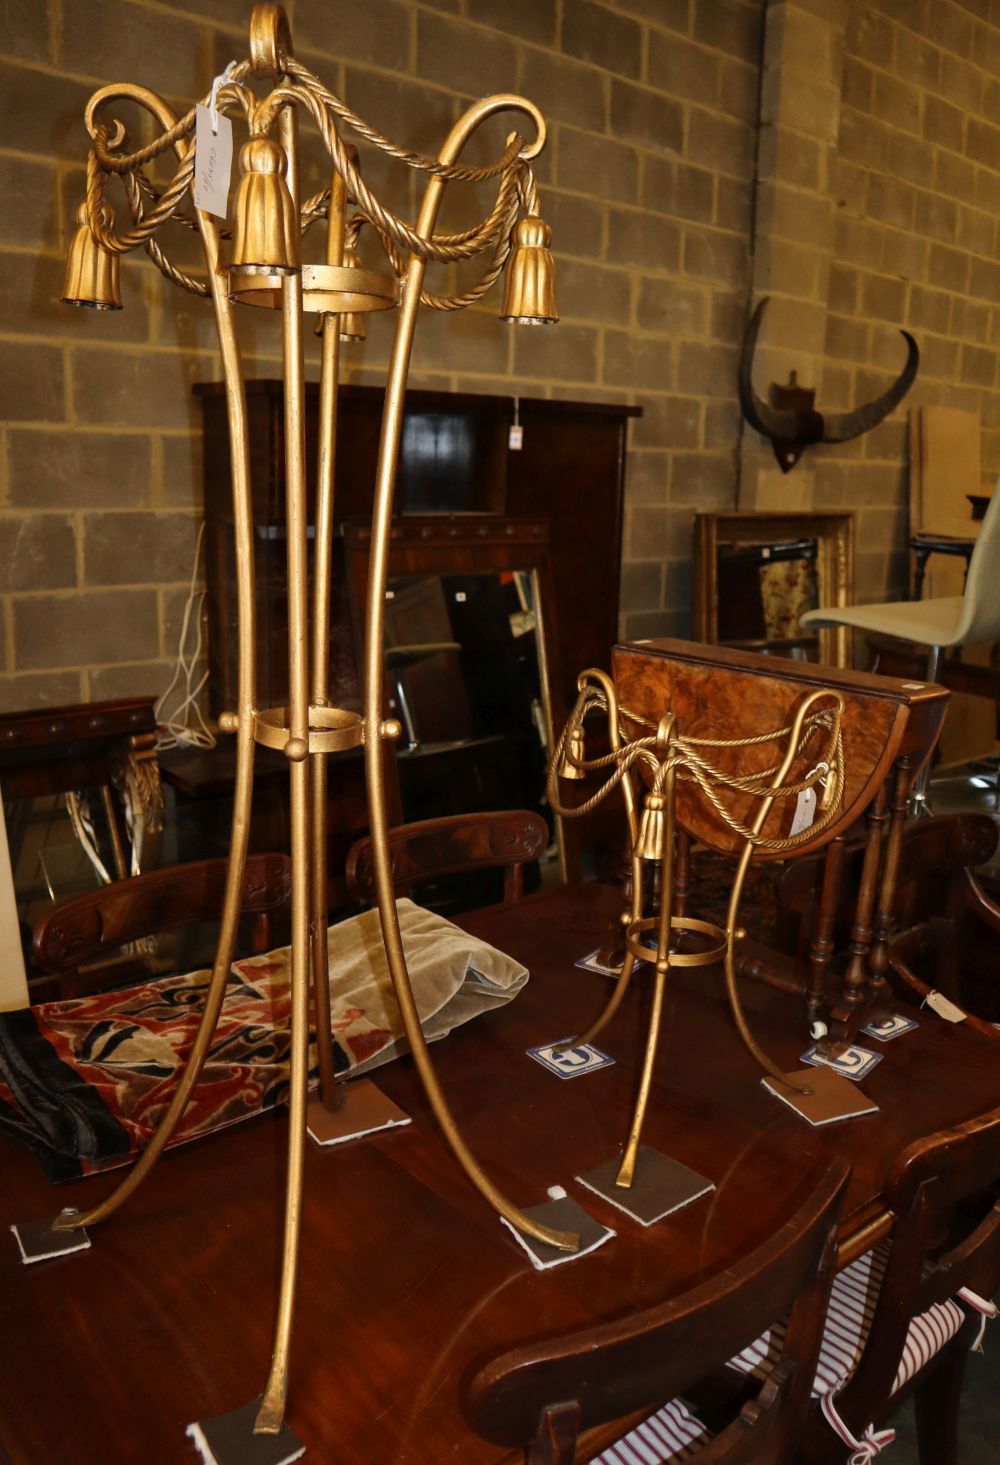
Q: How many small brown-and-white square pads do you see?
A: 6